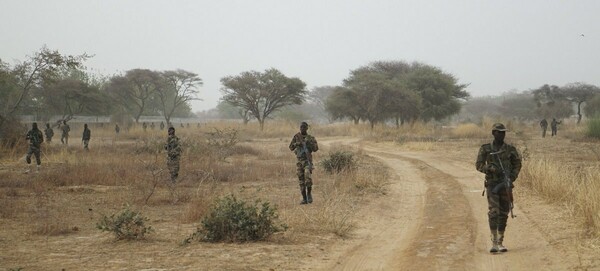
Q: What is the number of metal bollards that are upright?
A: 0